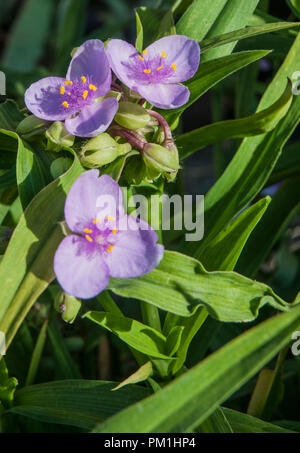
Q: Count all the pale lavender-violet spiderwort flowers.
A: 3